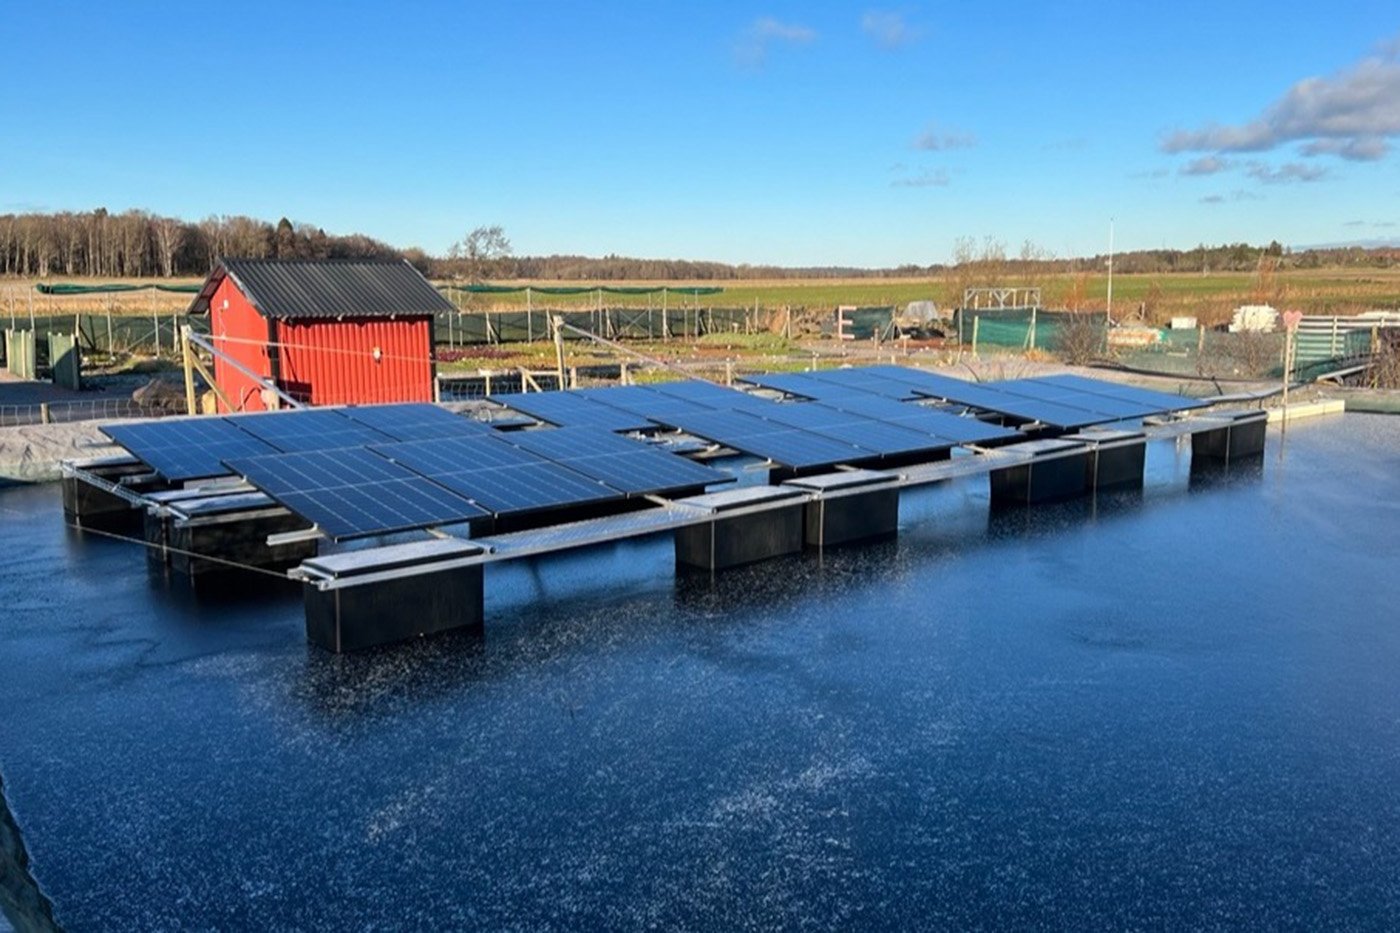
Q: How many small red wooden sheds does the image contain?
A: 1